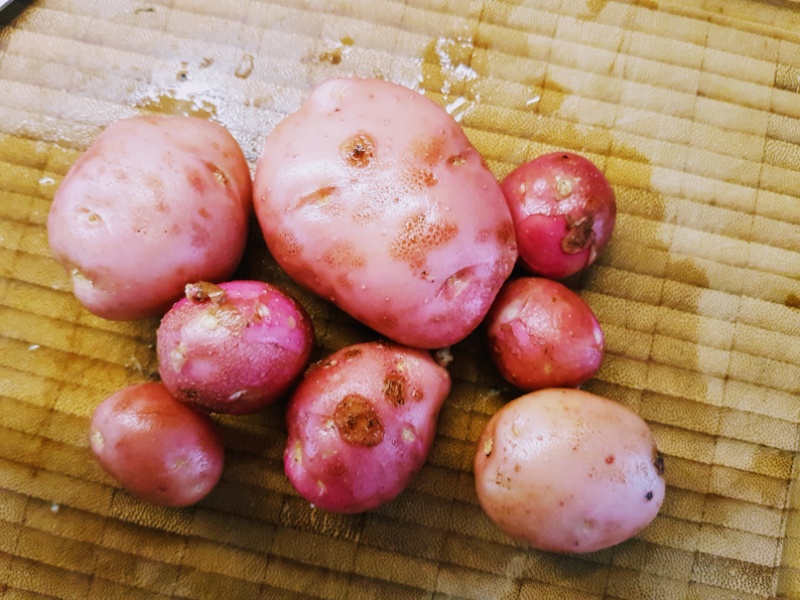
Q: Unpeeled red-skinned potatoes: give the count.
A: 8